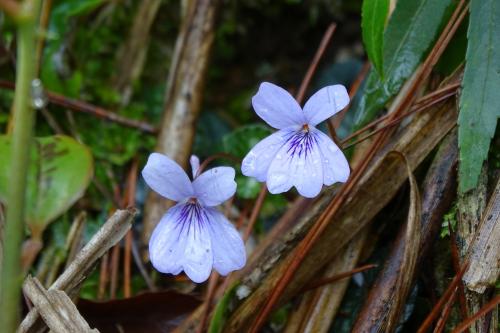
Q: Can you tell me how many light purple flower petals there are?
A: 10